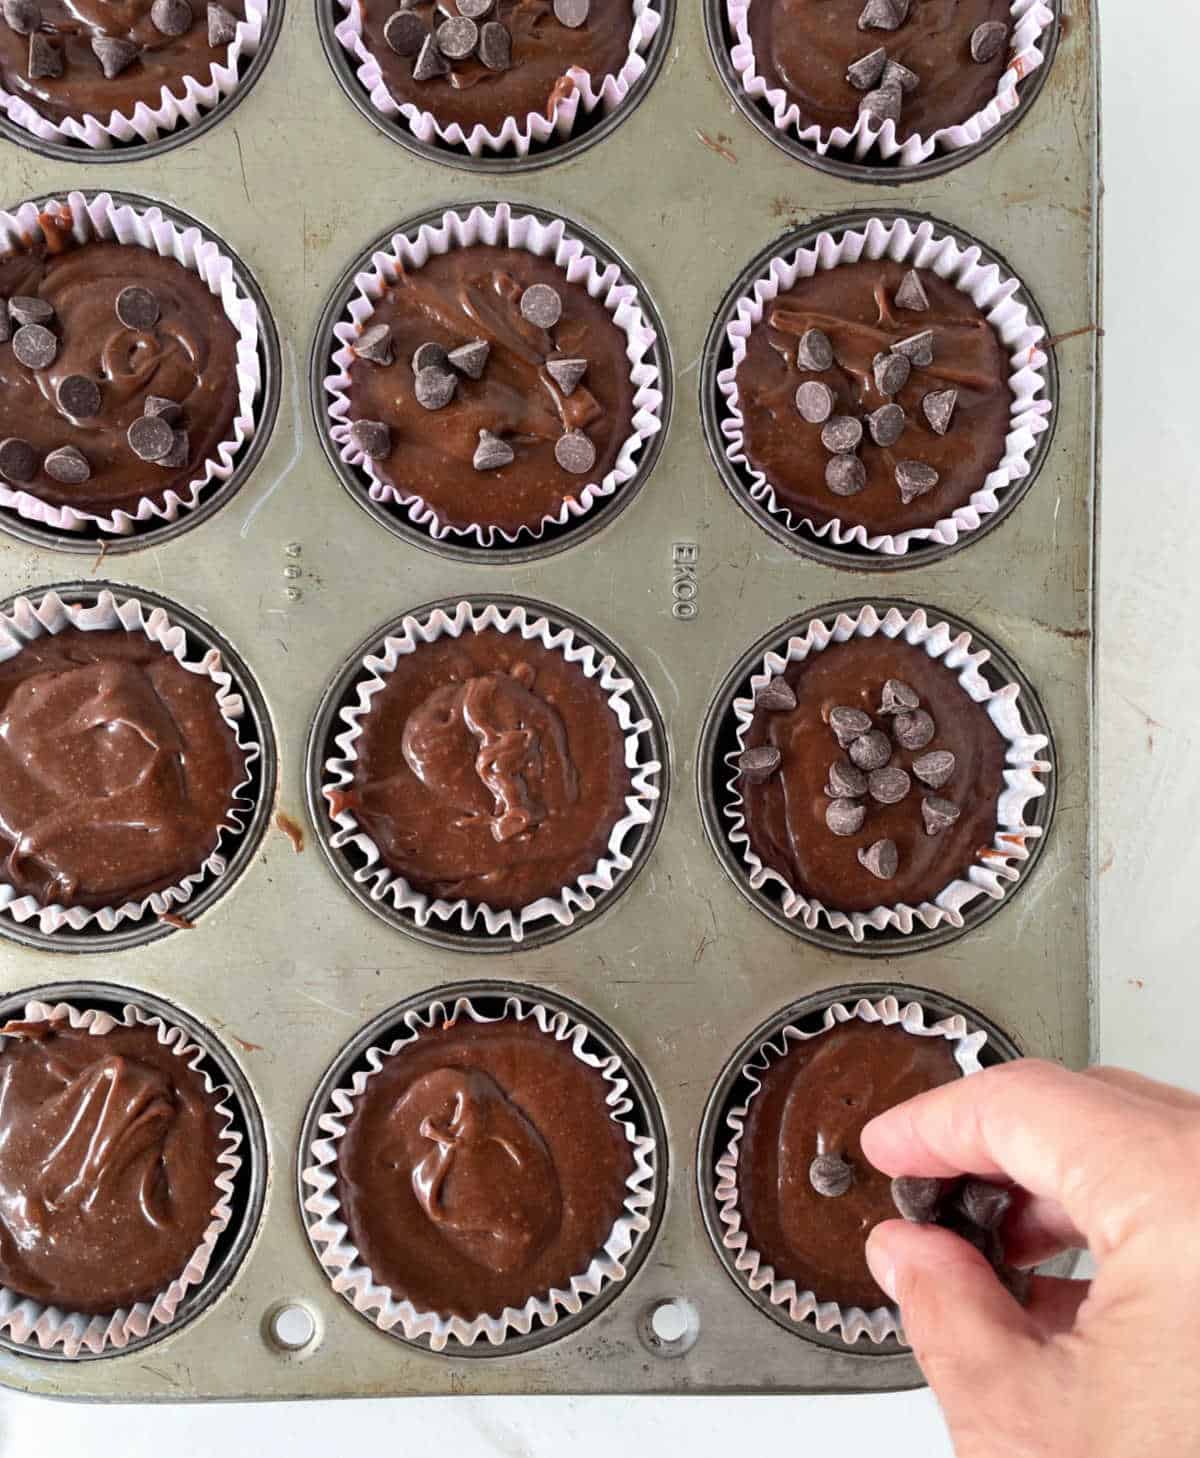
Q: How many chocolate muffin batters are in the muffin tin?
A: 12